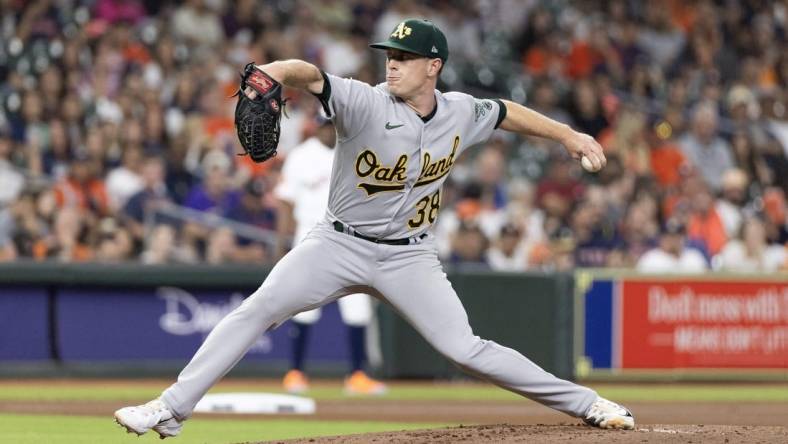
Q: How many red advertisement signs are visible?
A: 1